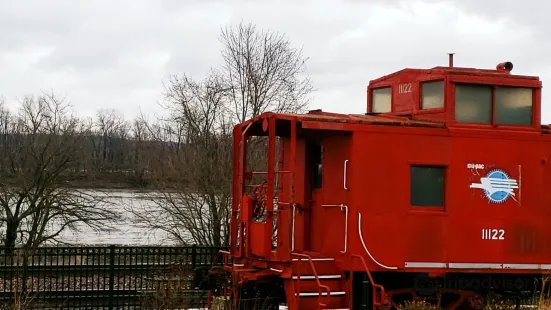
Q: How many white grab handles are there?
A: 4